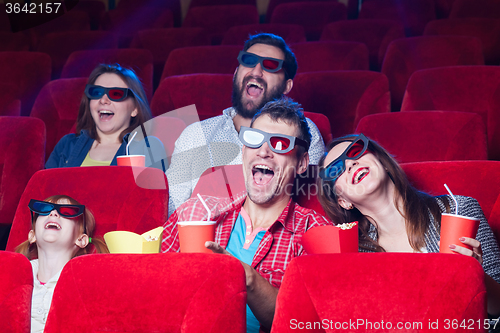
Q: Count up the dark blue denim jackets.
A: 1